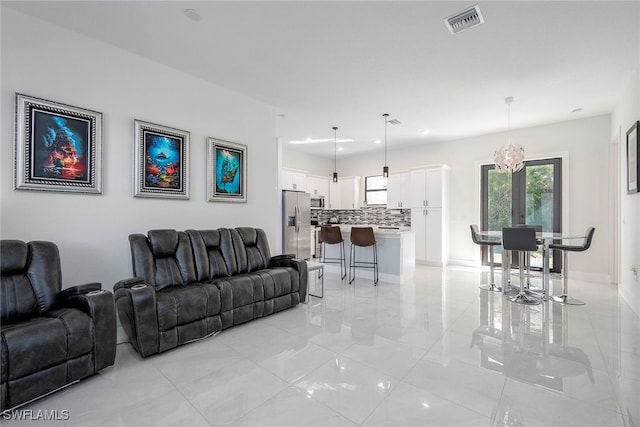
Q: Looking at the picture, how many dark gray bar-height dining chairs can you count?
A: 4